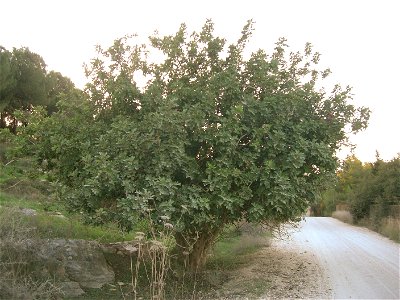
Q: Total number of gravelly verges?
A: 1